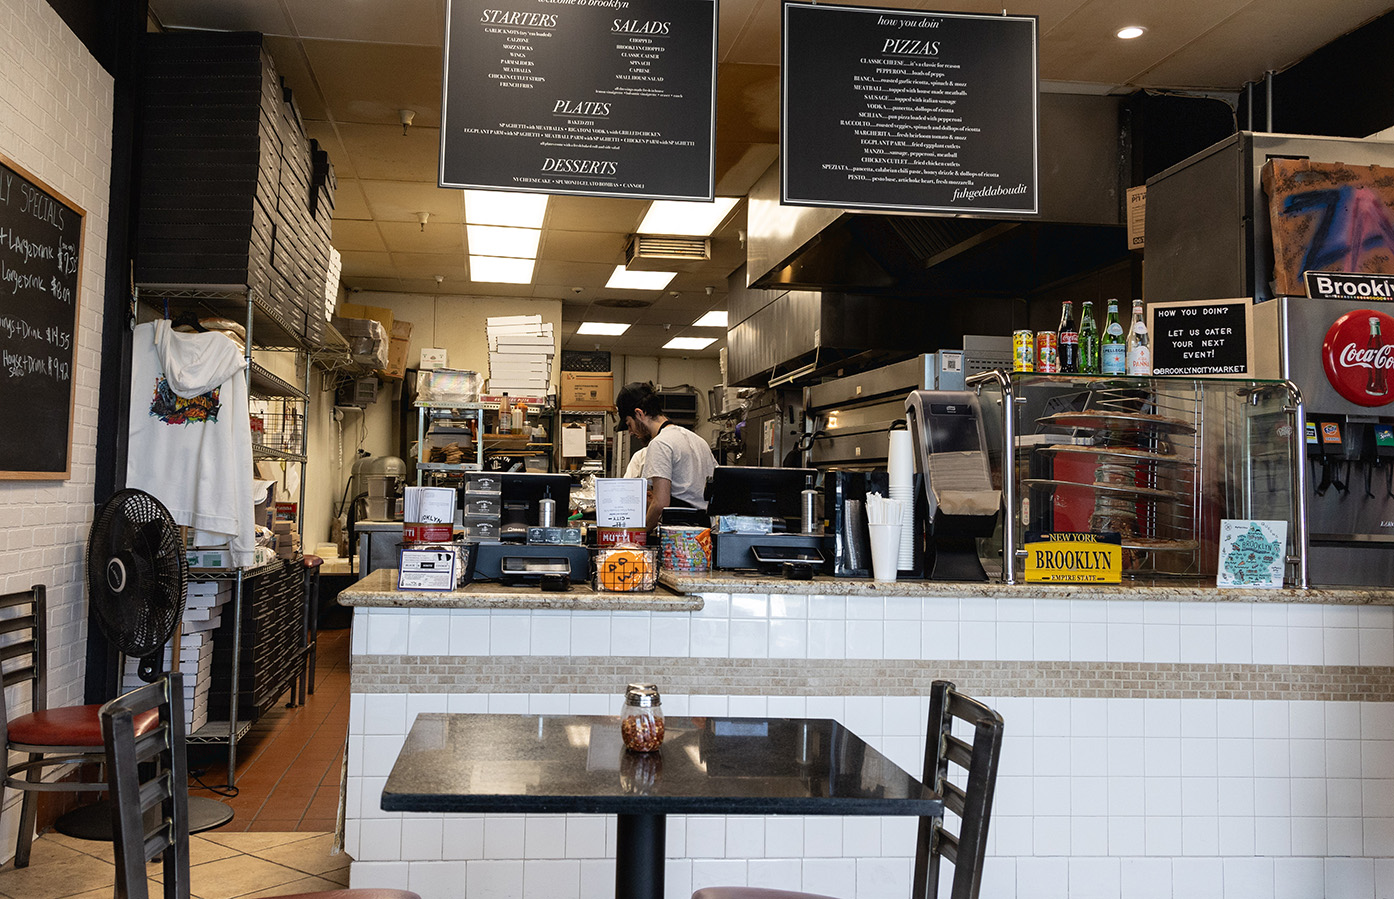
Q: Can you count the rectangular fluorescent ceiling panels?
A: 8